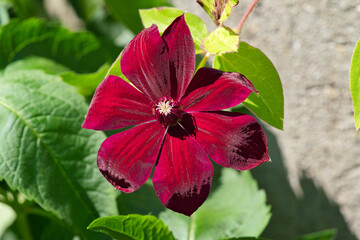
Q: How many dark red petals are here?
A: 7